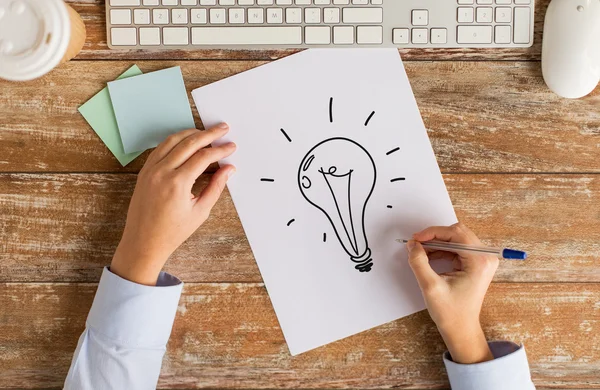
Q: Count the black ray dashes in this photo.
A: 9